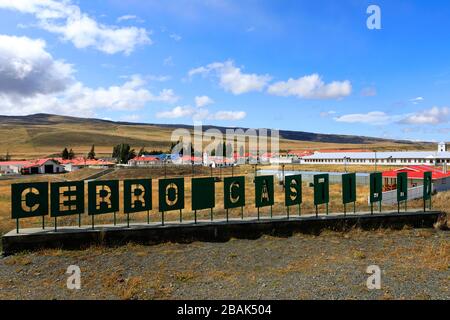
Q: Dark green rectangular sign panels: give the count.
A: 14